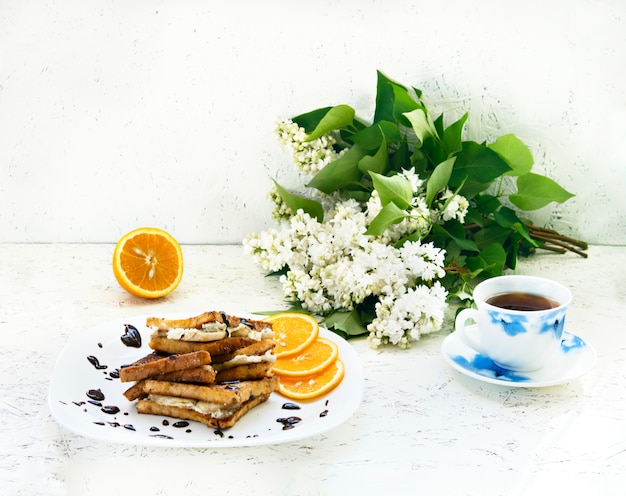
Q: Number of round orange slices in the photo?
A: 3